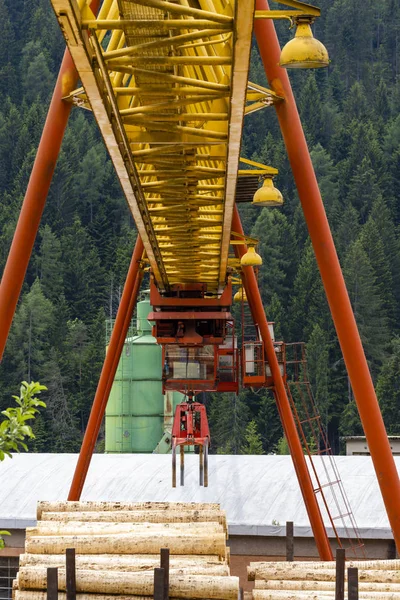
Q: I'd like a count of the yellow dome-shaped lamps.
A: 4